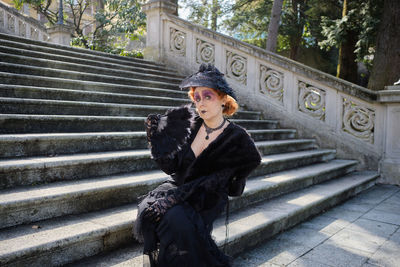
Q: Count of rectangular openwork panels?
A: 6